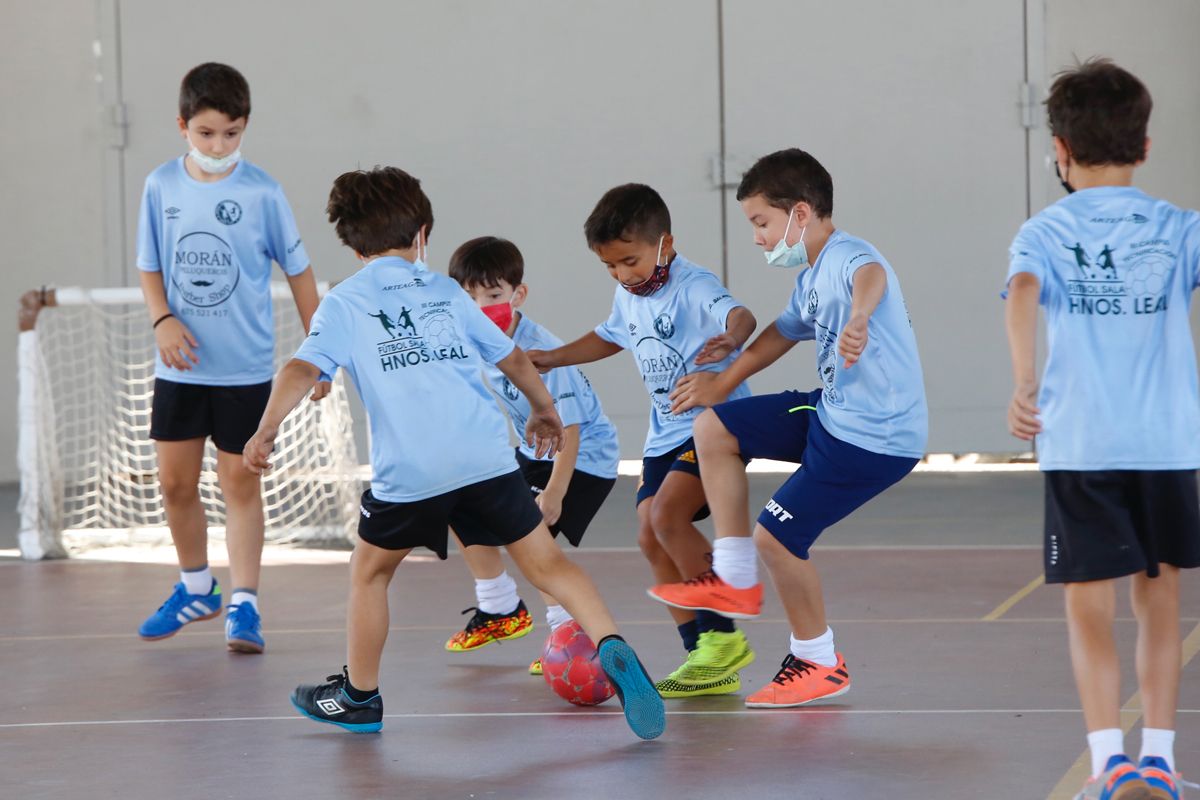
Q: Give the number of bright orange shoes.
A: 2